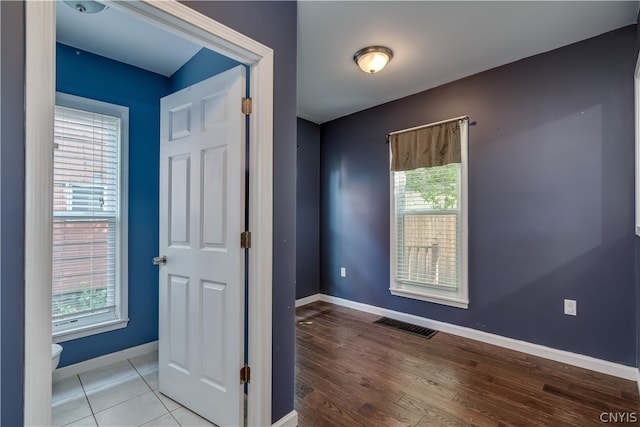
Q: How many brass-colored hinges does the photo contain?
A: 3